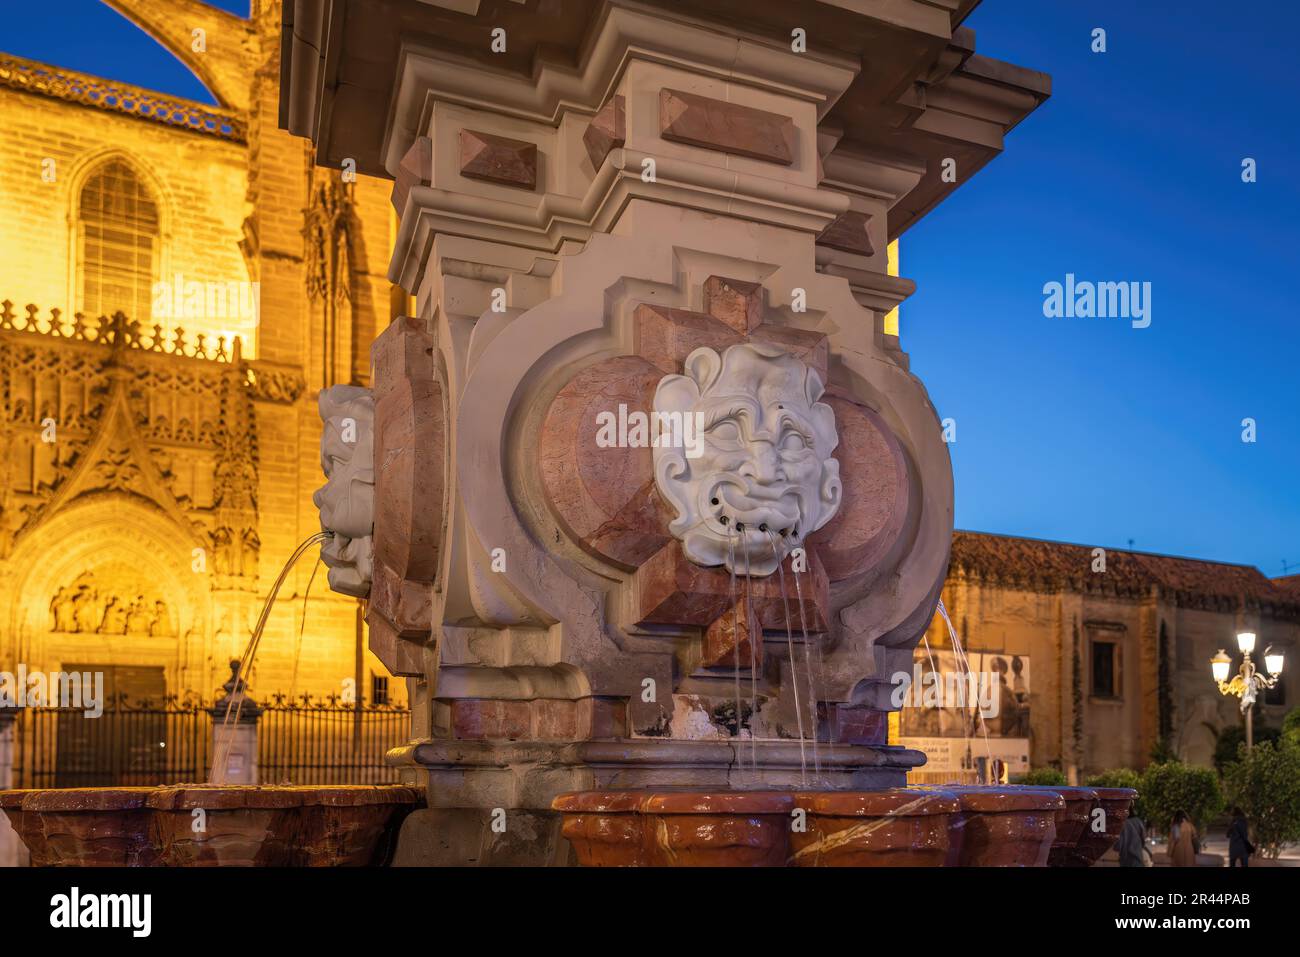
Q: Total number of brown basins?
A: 3